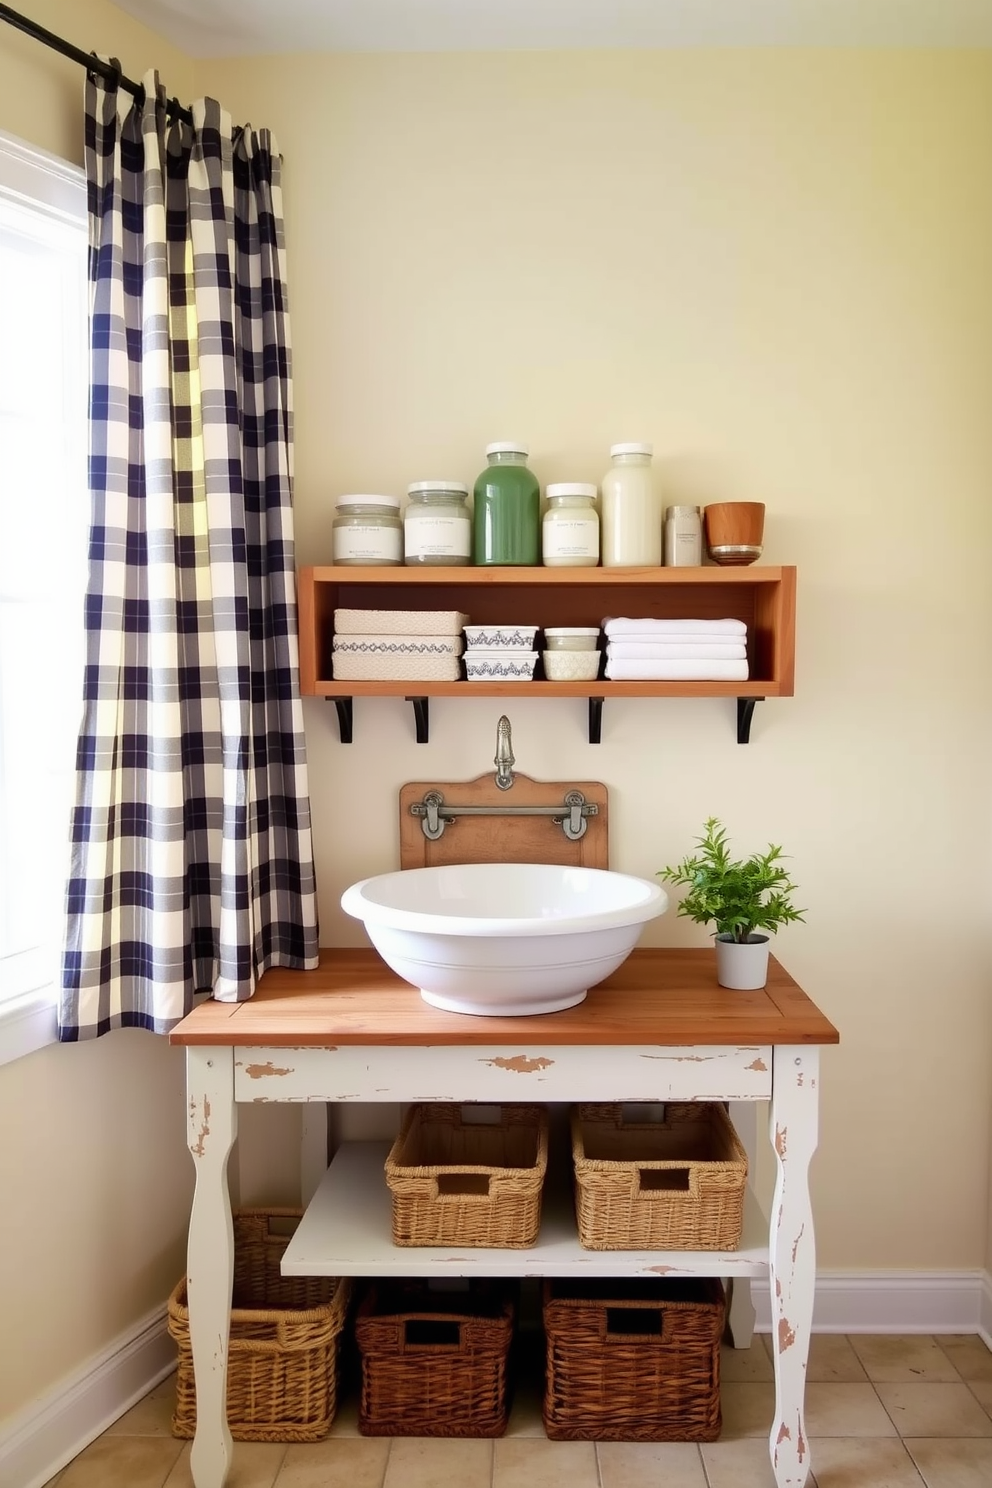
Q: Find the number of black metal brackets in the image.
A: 4